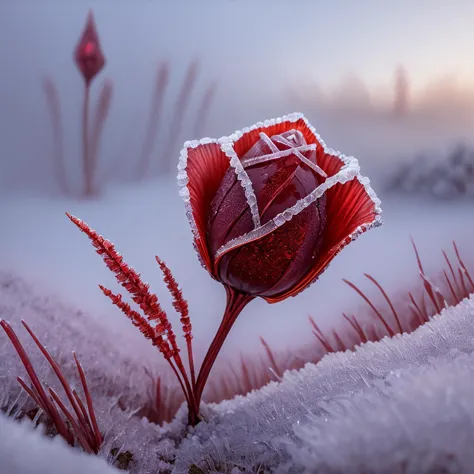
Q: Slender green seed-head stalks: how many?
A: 0